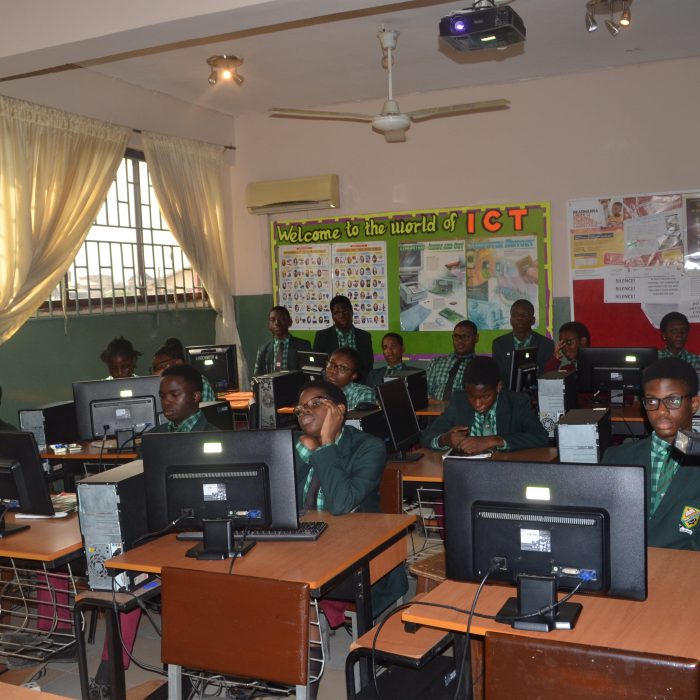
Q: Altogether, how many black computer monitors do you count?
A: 9